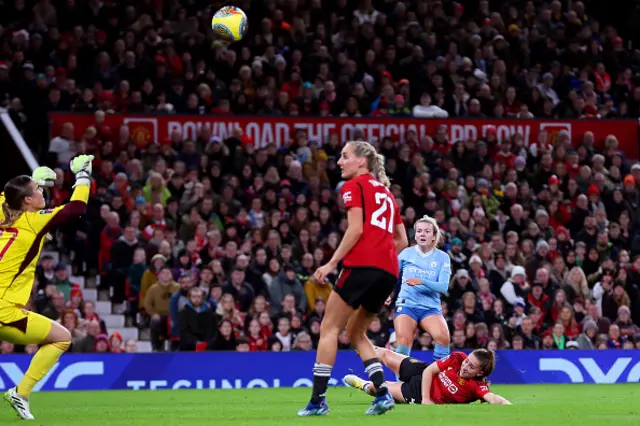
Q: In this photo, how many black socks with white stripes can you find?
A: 2